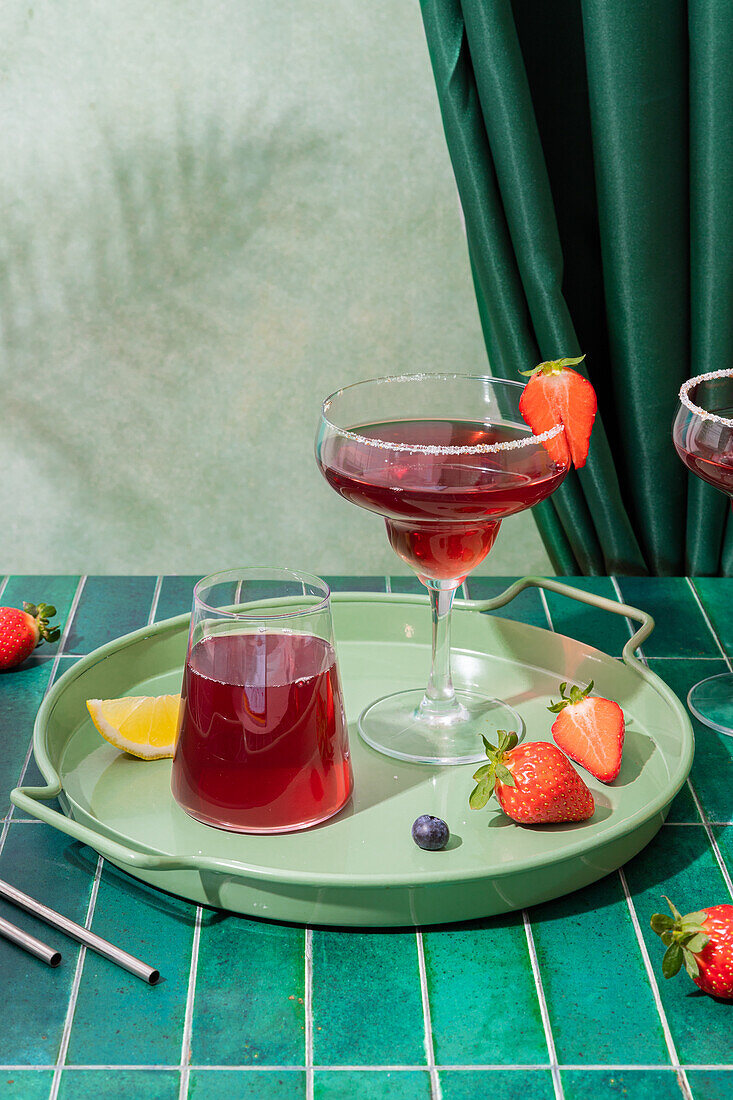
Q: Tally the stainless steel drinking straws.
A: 2